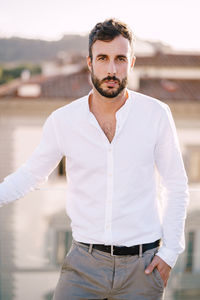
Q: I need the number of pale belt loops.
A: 2